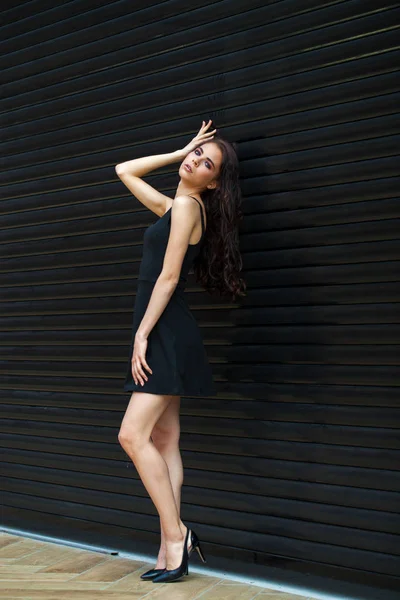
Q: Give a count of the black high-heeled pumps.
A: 2